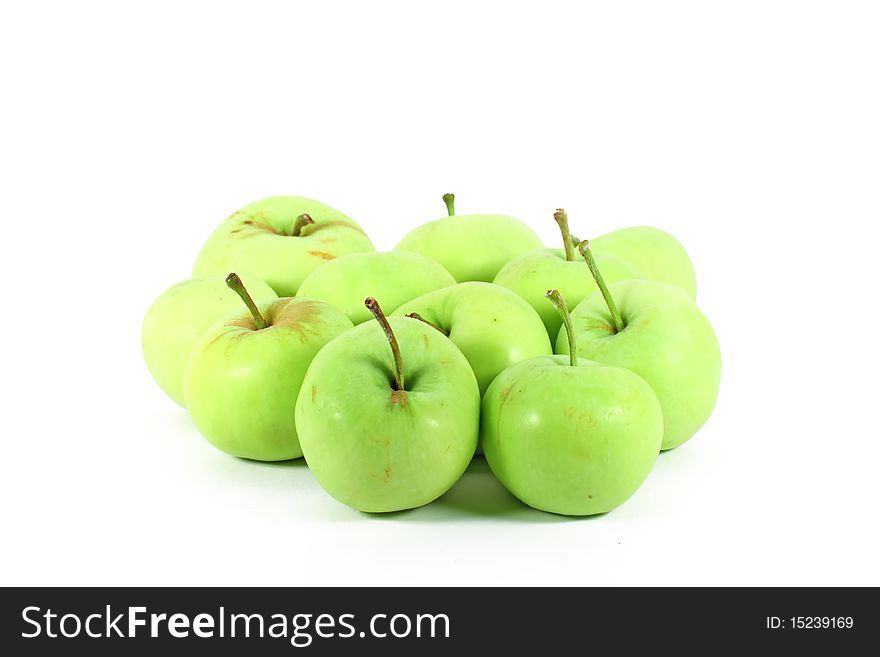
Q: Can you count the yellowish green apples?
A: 11